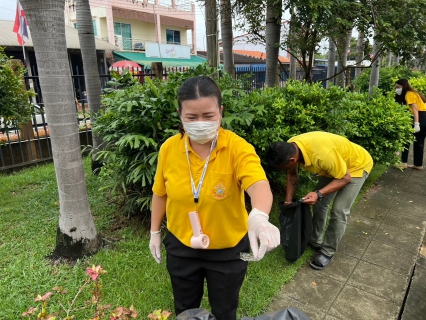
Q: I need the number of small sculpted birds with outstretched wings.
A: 0